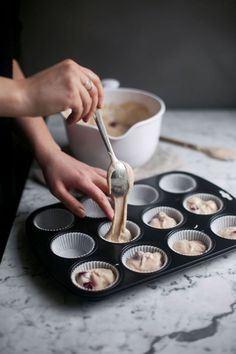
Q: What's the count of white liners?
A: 12